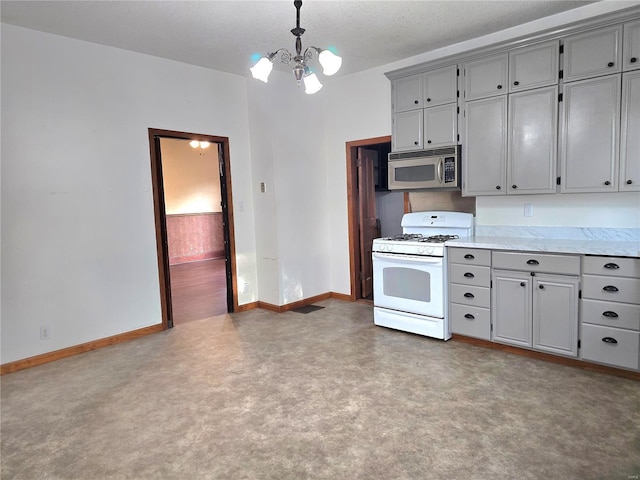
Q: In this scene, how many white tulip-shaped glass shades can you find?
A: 3